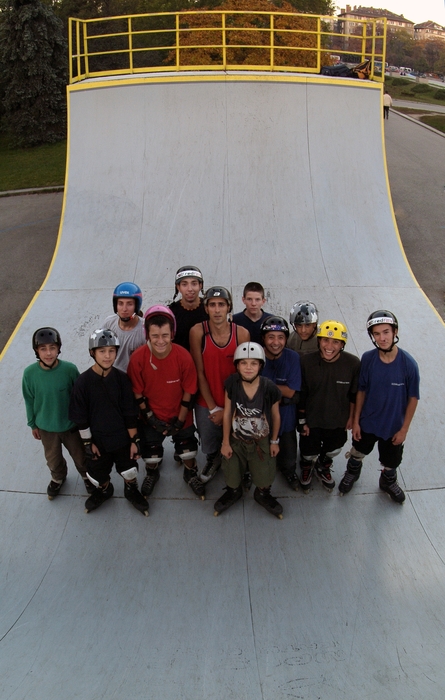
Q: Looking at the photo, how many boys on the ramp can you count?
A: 12